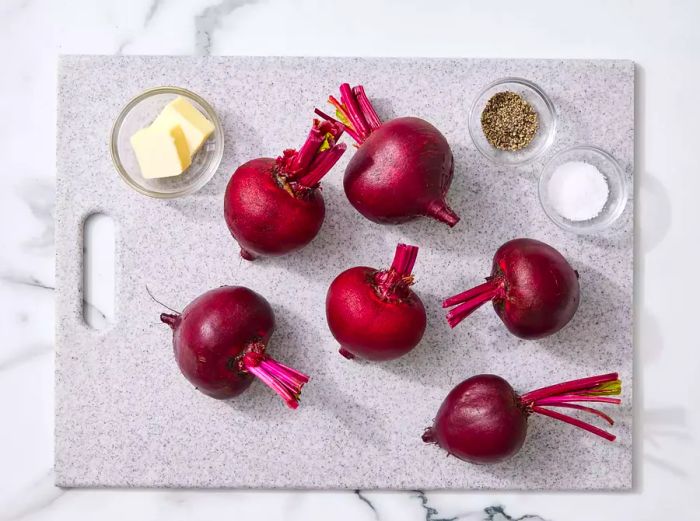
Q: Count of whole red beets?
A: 6